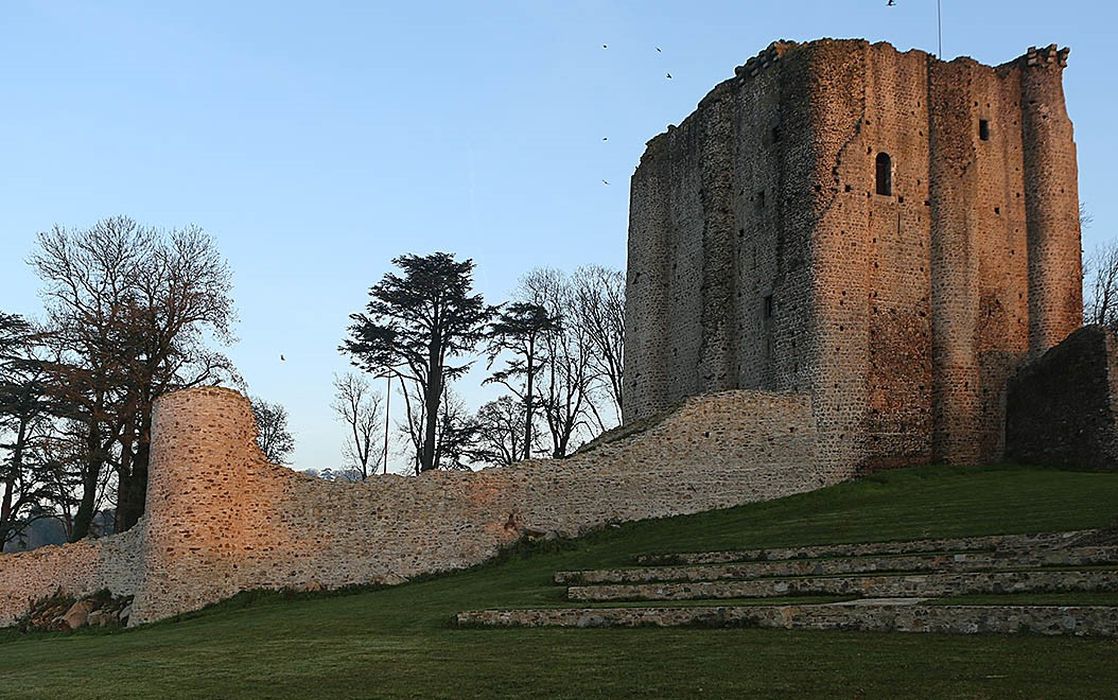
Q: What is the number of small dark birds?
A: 7